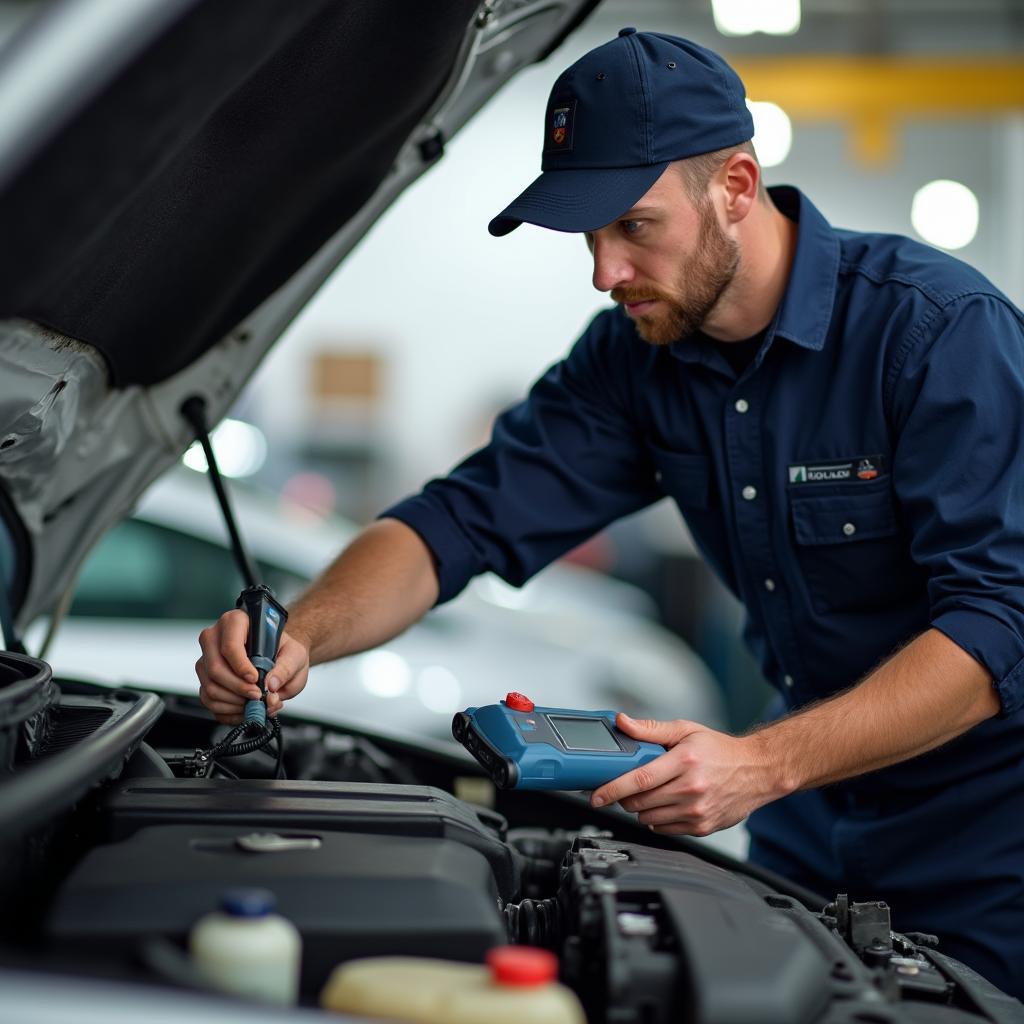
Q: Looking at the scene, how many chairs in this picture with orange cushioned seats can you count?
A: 0